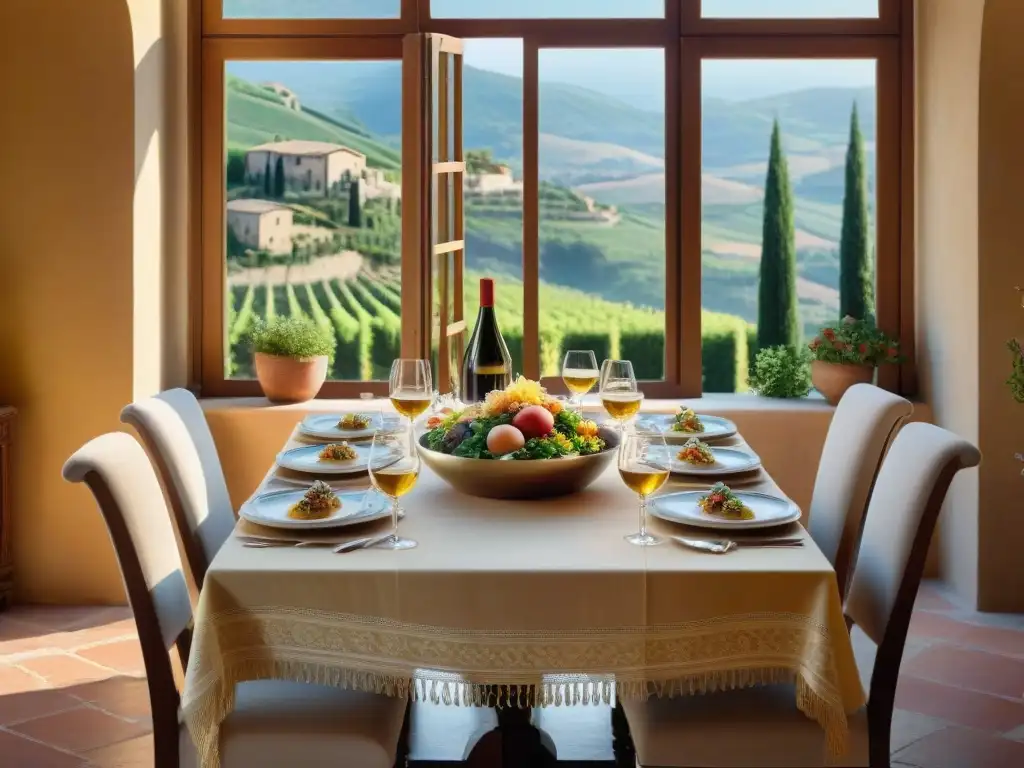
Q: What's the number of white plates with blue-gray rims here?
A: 6